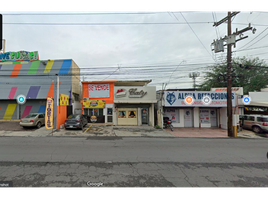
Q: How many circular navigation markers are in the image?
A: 4